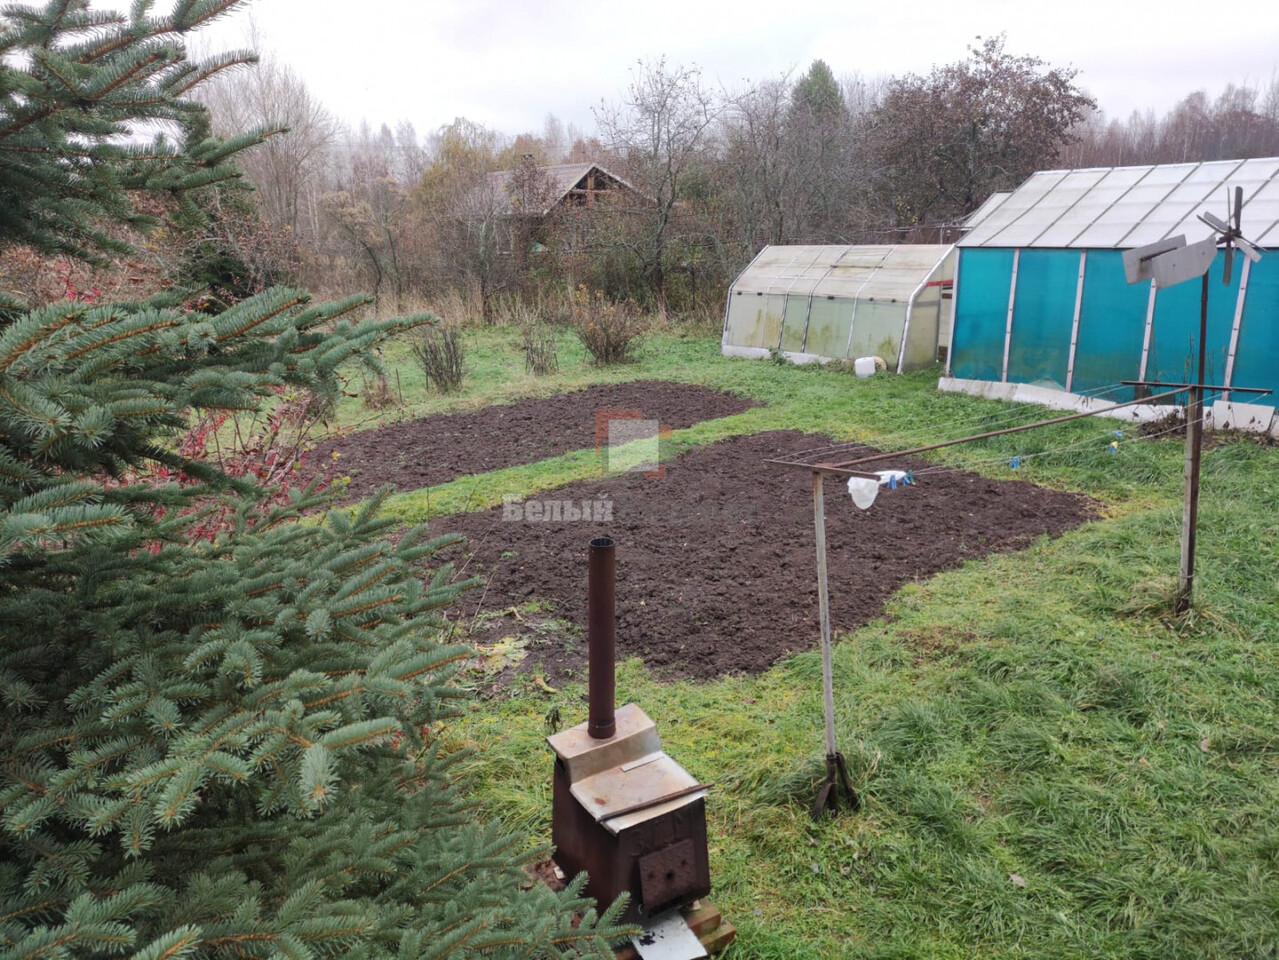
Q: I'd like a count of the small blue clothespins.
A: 5